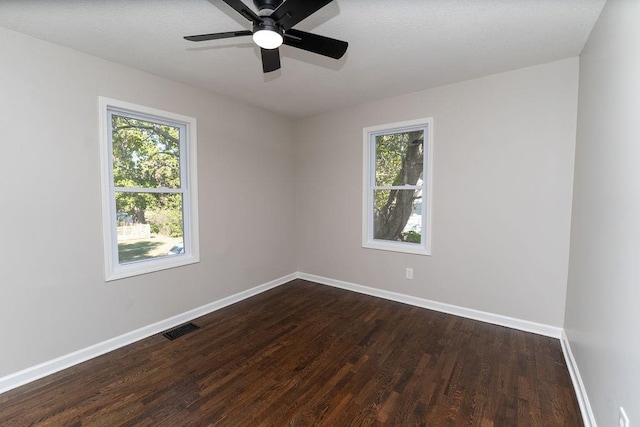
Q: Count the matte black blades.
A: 5